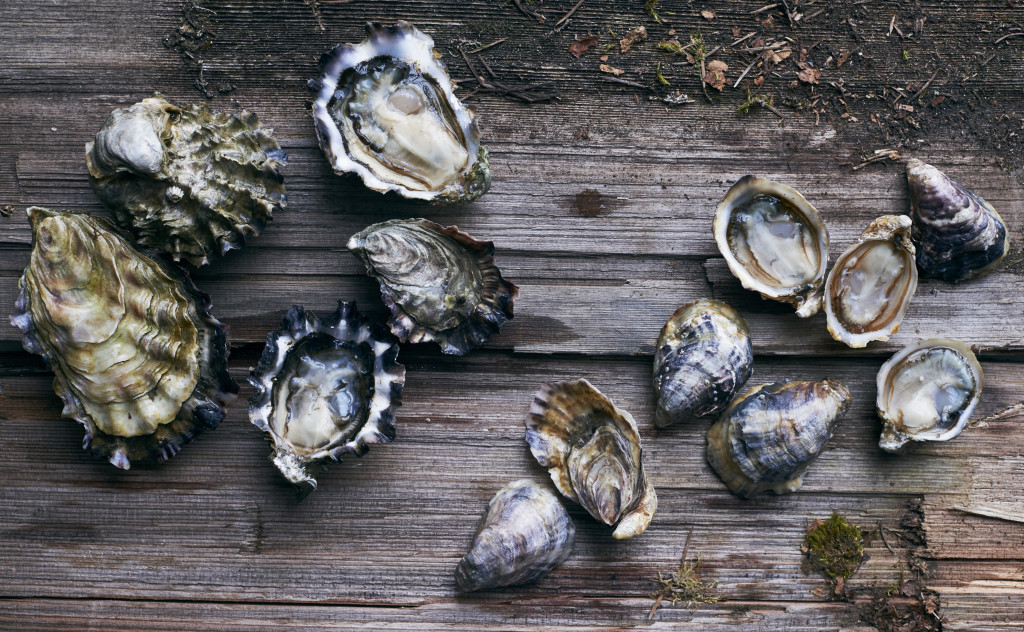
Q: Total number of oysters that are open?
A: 5